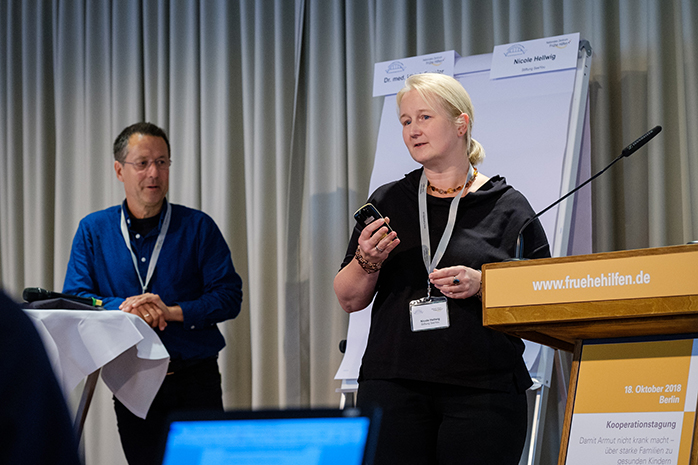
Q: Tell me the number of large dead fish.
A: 0